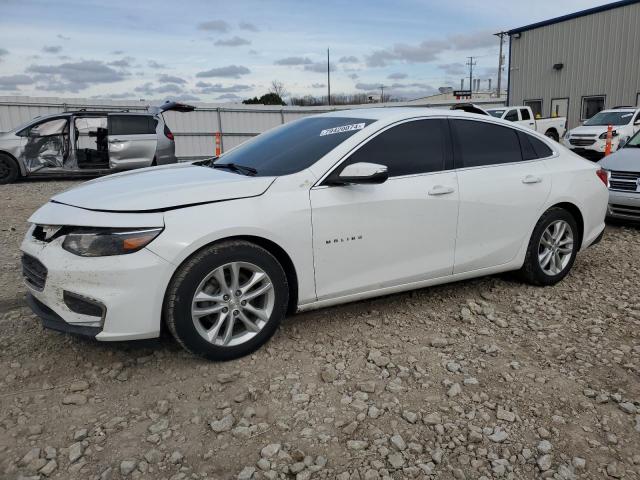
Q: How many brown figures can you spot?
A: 0